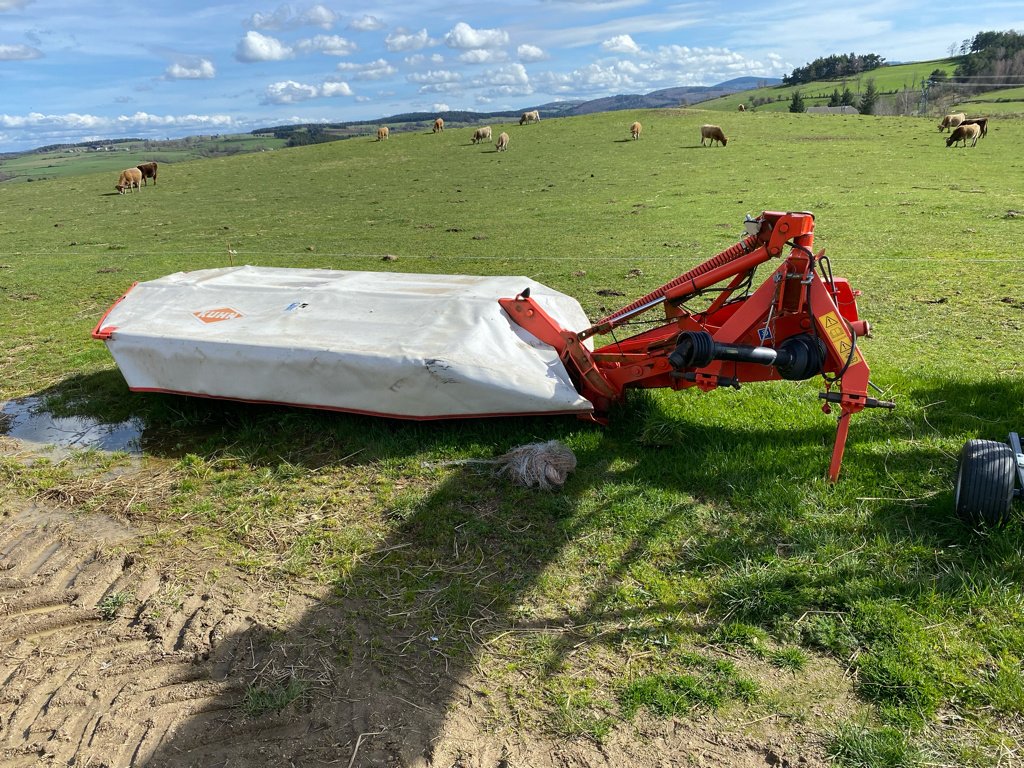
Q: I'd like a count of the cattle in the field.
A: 13